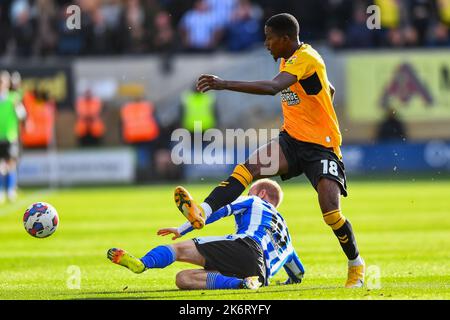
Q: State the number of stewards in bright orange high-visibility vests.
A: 3